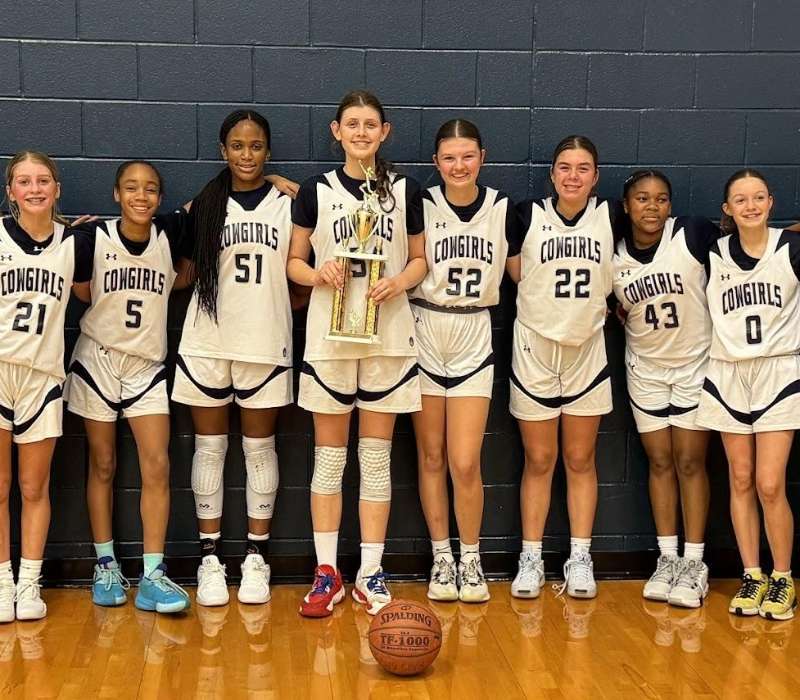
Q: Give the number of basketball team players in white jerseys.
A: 8